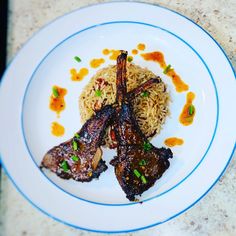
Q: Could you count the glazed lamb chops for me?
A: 2